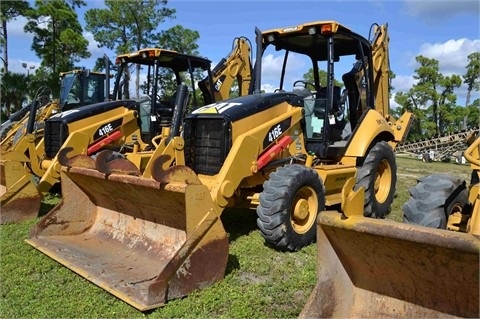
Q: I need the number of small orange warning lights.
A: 3